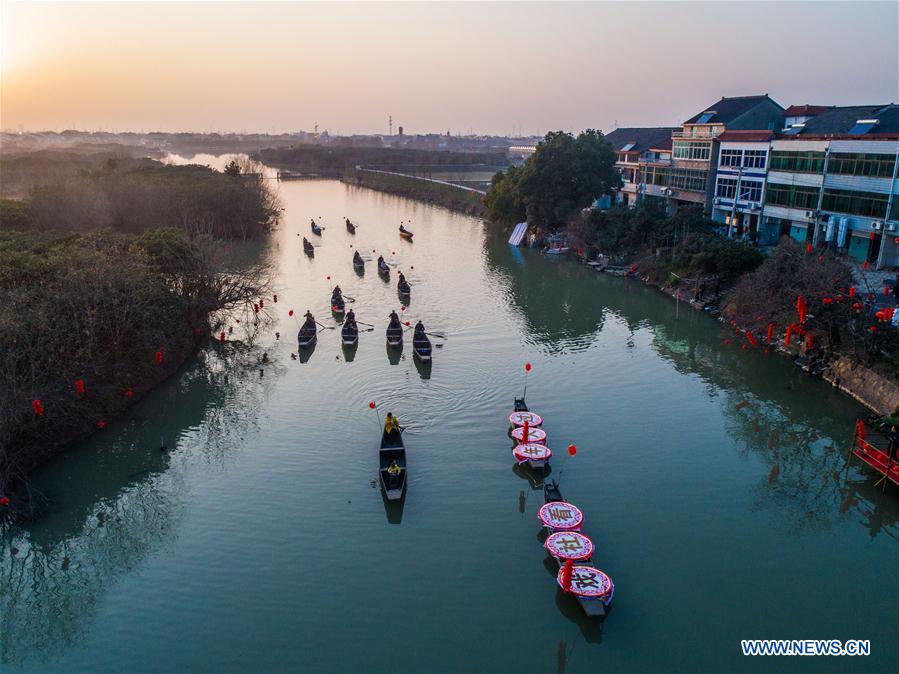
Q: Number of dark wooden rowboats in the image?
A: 13